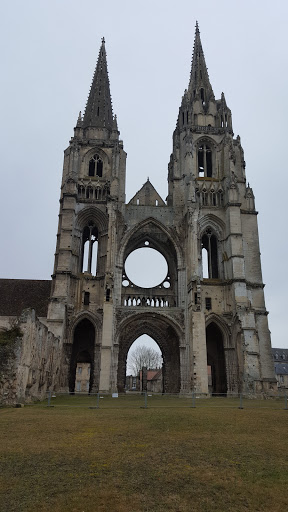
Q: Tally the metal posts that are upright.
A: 6